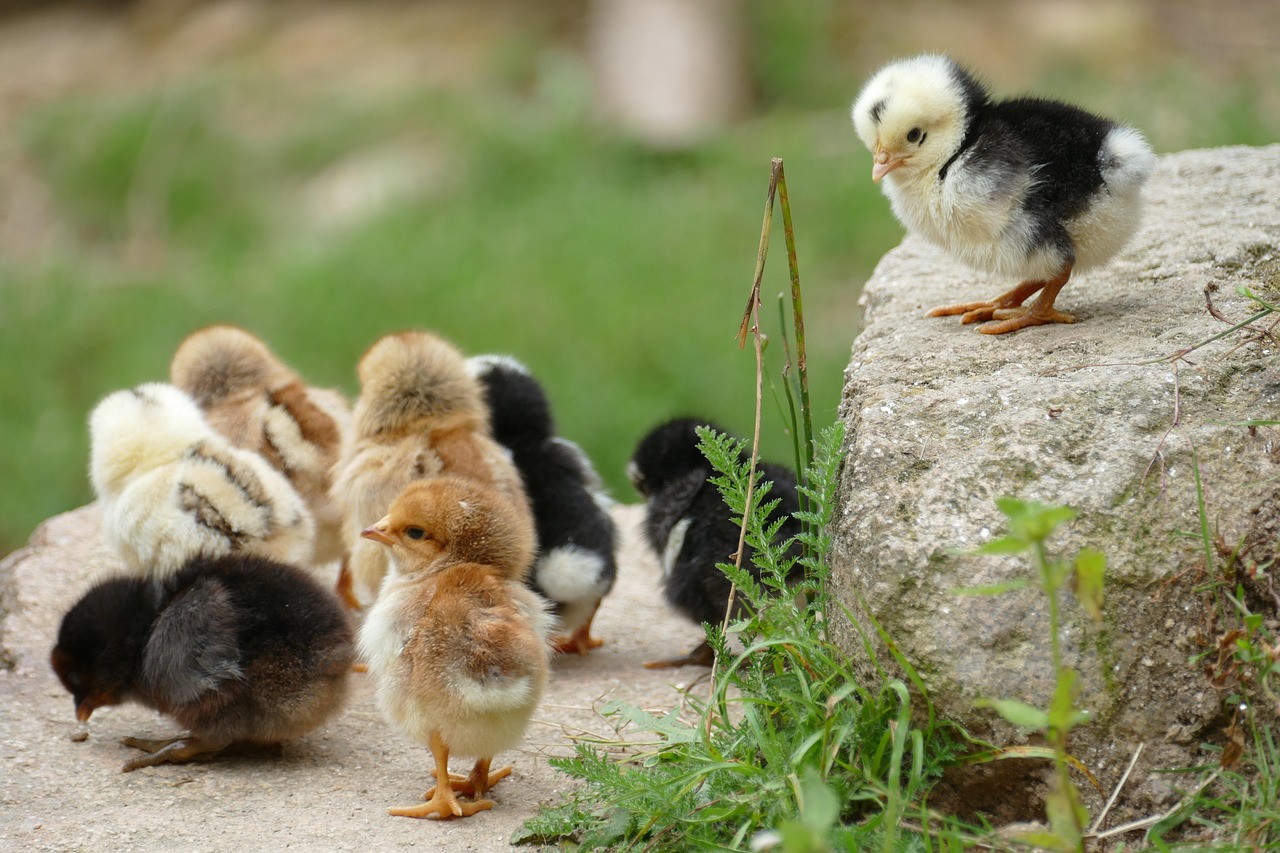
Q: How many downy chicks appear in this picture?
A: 8